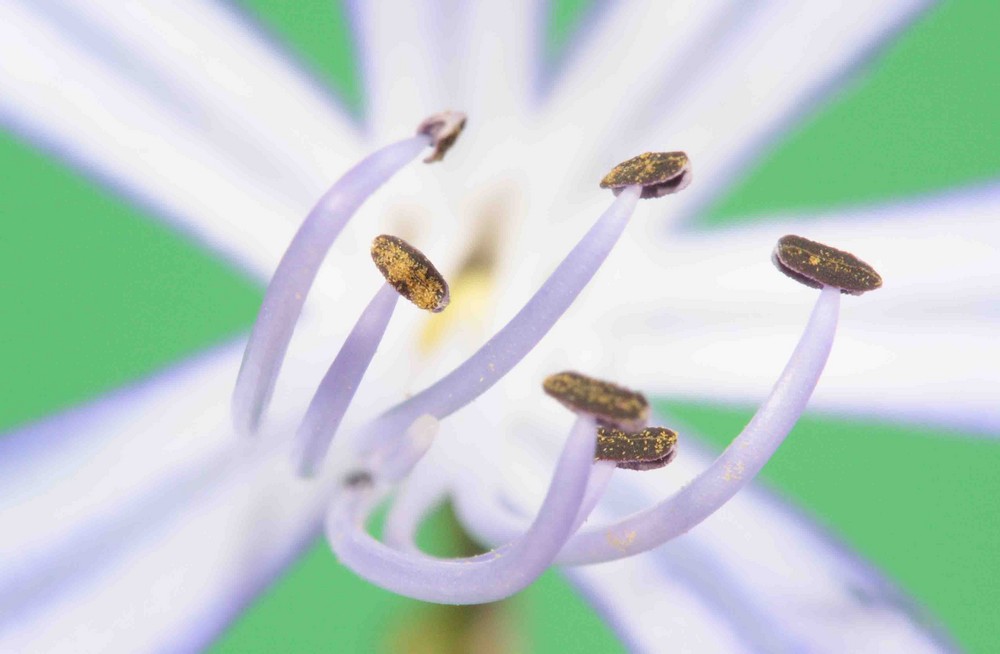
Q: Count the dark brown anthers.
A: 6